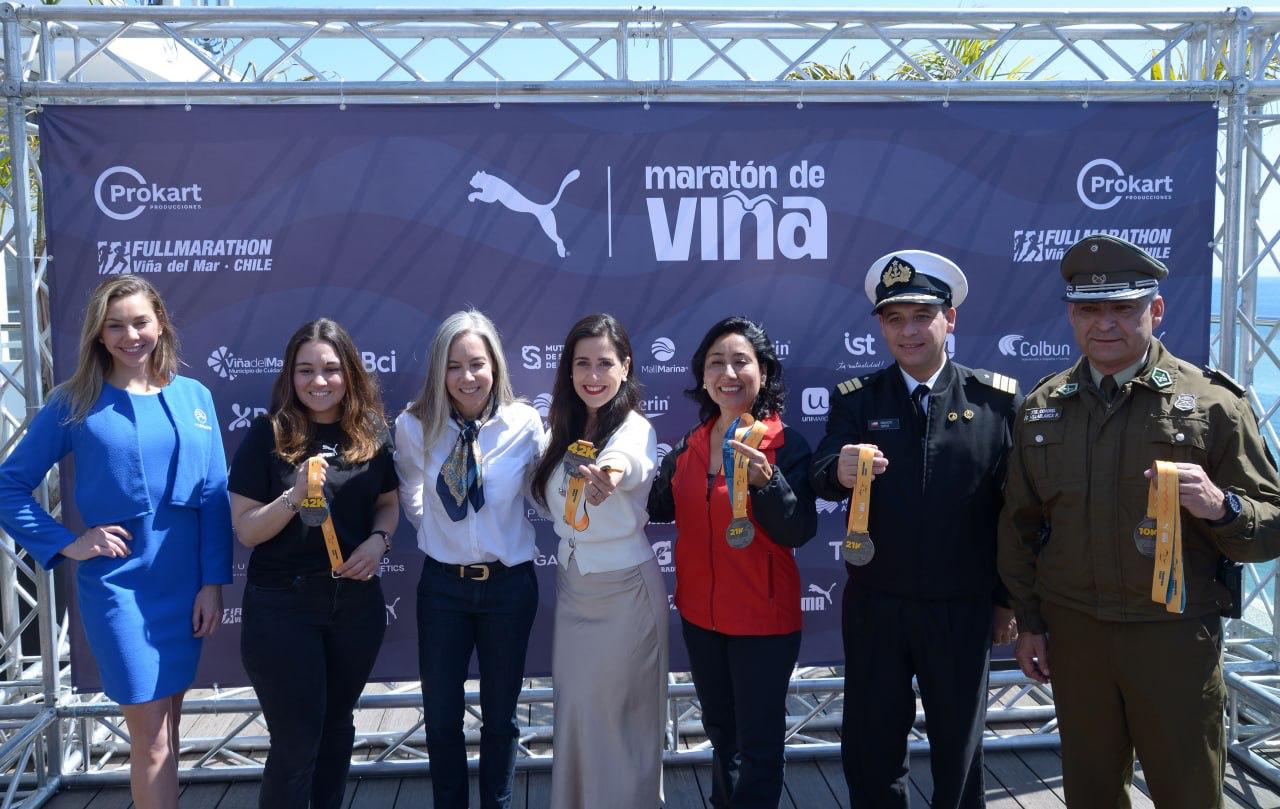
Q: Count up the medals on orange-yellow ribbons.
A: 5